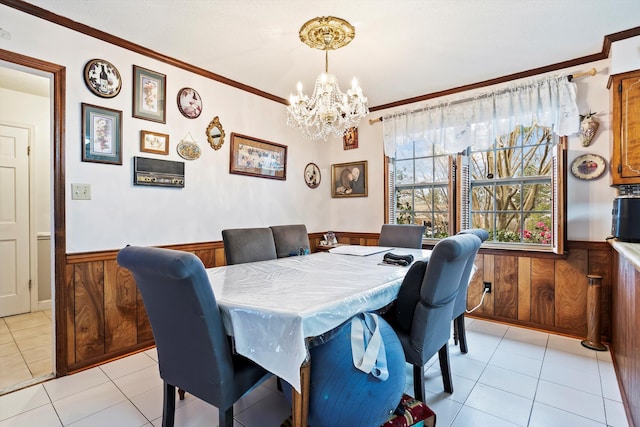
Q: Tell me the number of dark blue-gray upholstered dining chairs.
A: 6